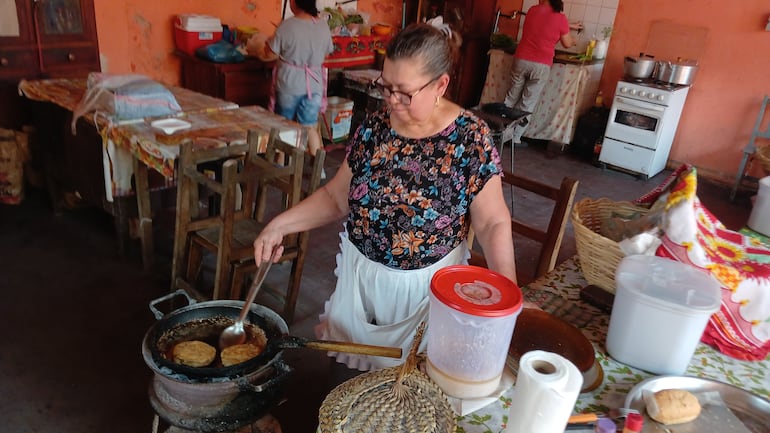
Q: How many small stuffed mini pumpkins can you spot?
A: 0